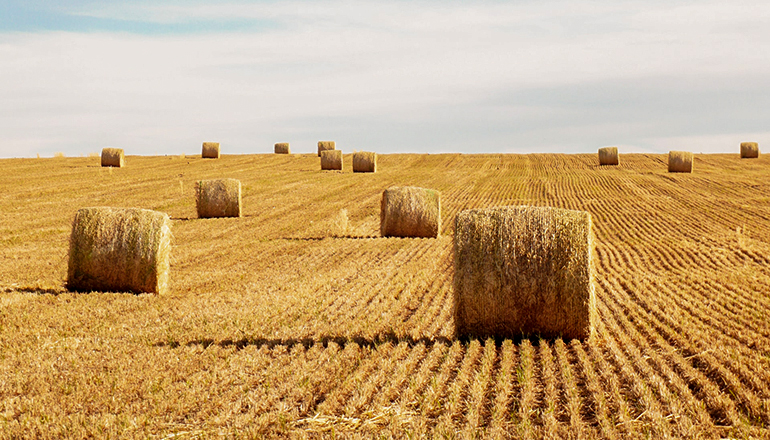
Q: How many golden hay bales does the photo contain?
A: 13